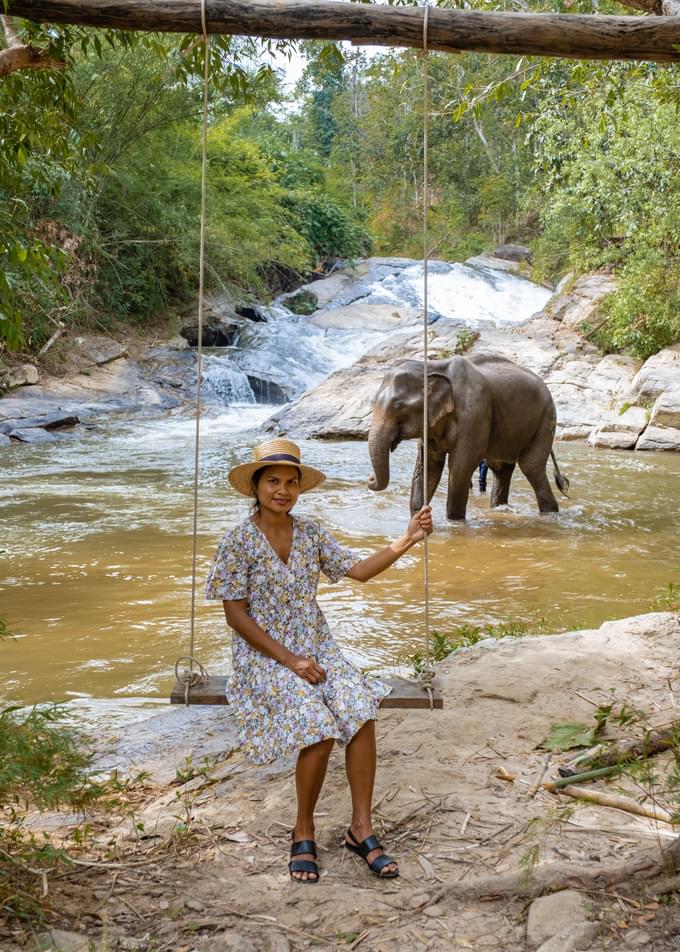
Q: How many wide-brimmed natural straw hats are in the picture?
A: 1